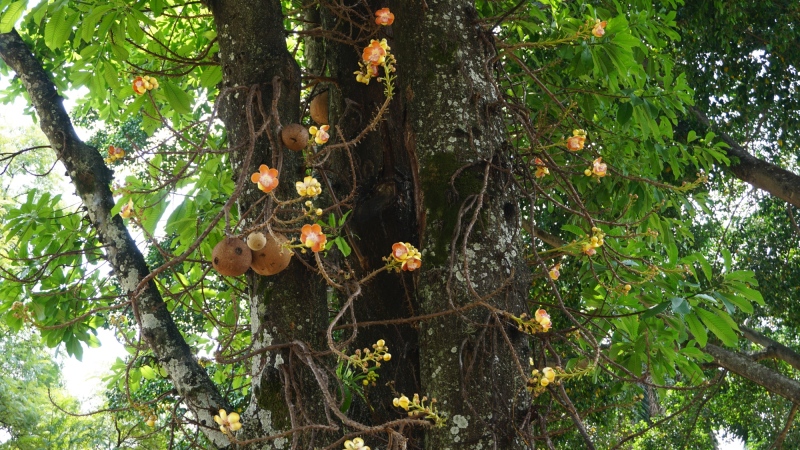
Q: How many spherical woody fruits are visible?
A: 5